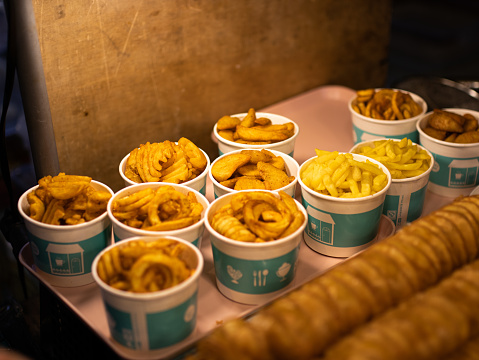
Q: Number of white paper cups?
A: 11